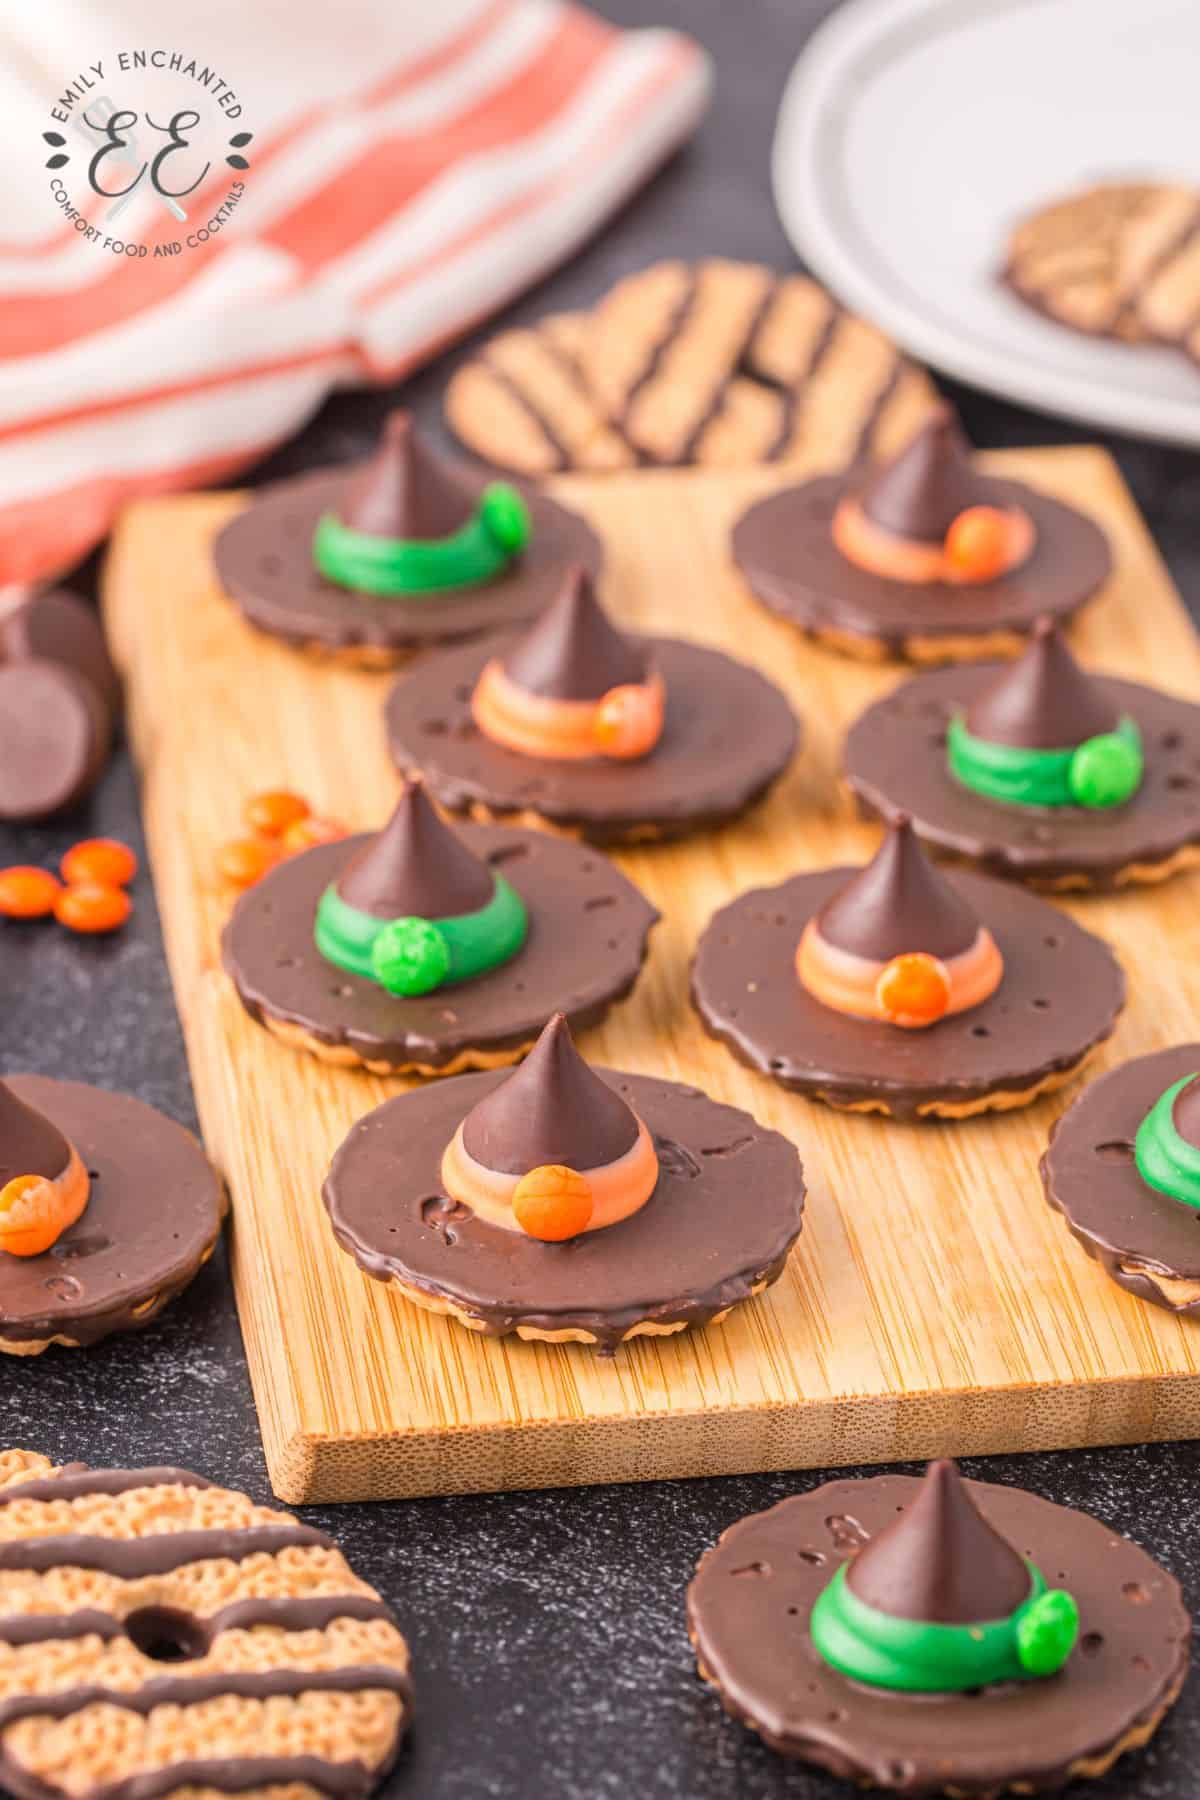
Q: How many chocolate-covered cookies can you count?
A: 10